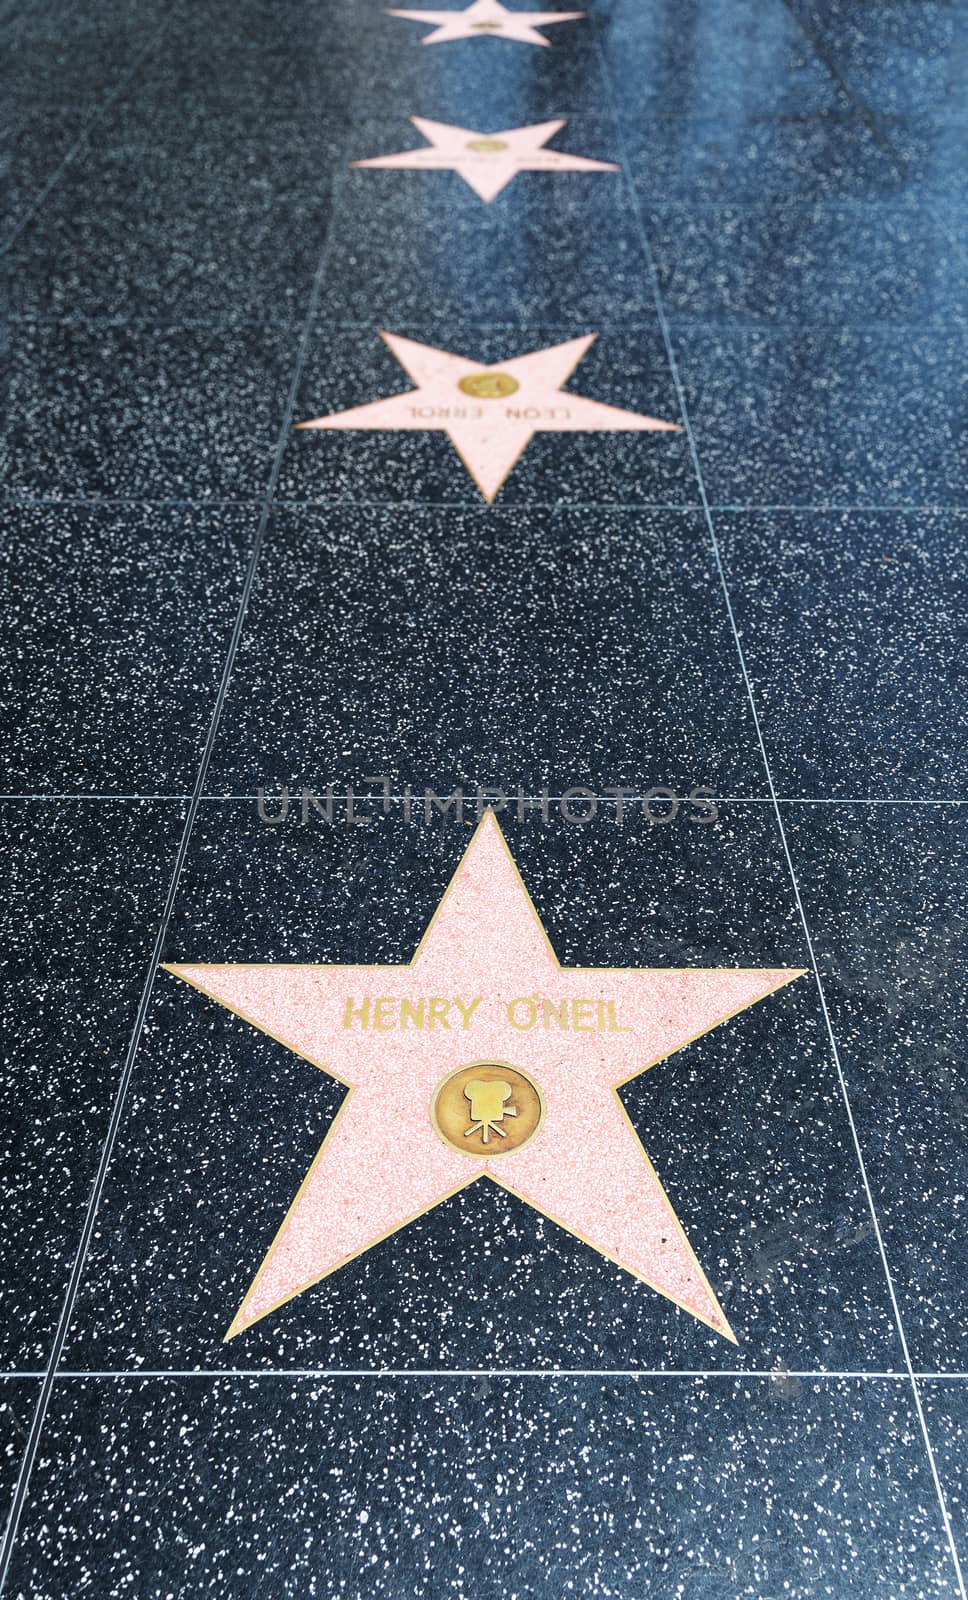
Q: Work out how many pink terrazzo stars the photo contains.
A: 4